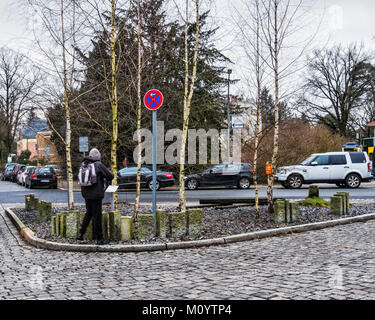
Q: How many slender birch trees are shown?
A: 6